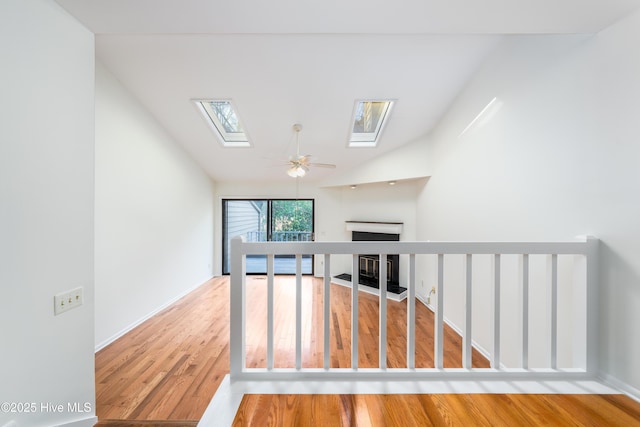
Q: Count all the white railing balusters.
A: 11